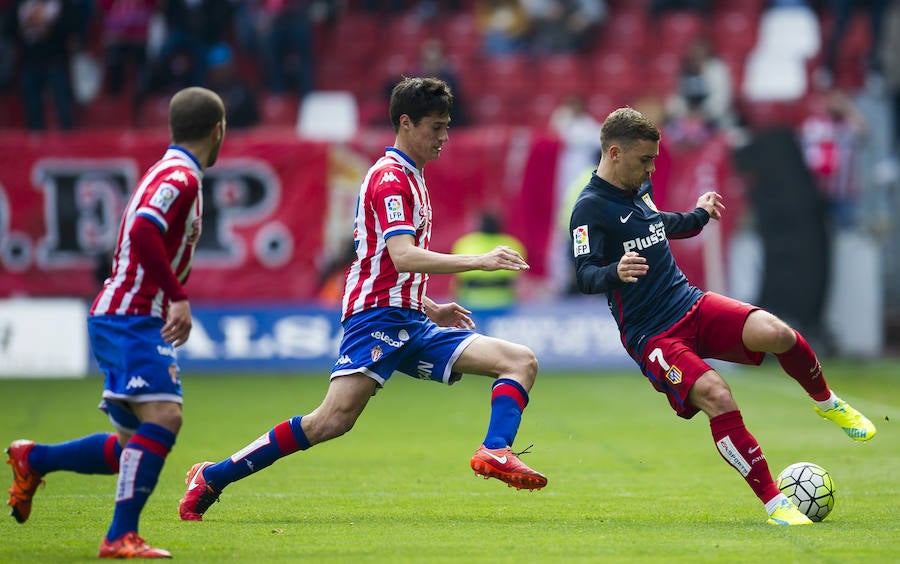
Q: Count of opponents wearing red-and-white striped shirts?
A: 2